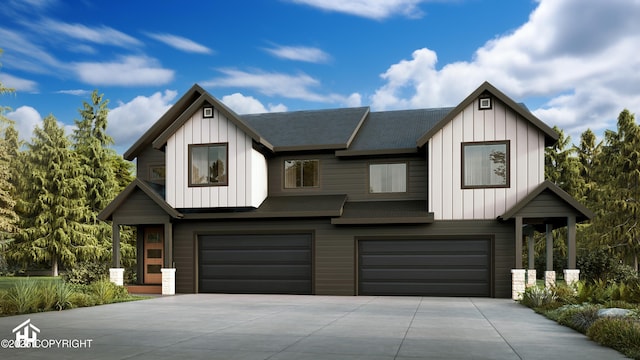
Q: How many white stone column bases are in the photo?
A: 6